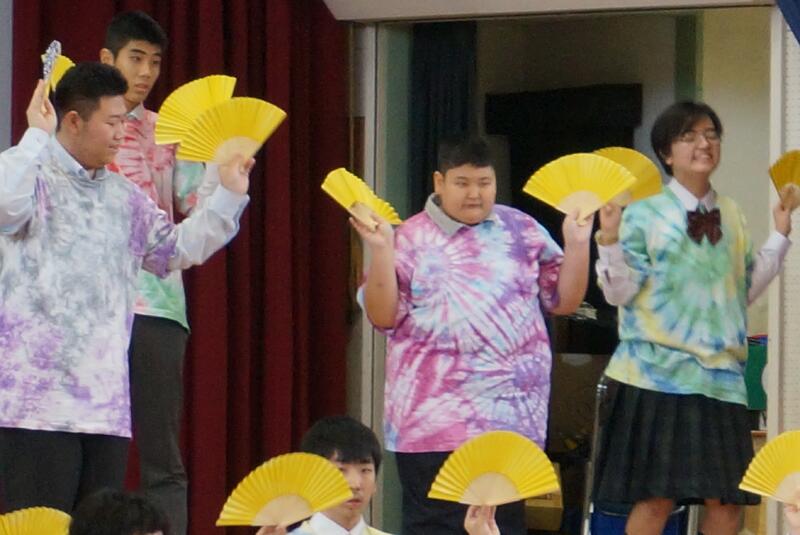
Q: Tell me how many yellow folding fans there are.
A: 11